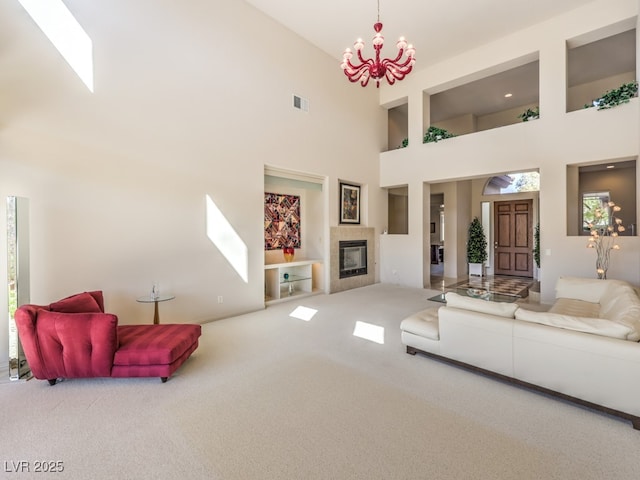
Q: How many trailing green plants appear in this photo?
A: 4